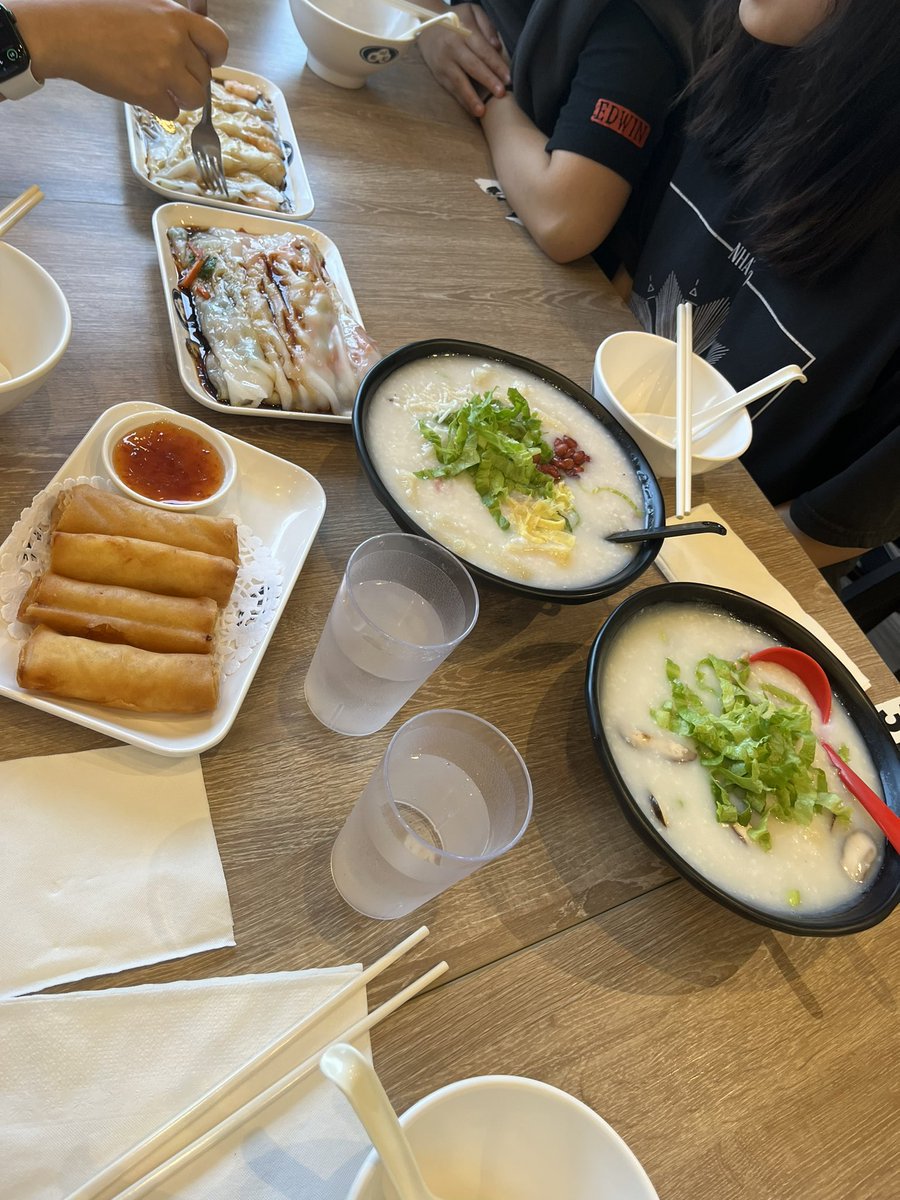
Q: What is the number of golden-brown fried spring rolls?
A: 4